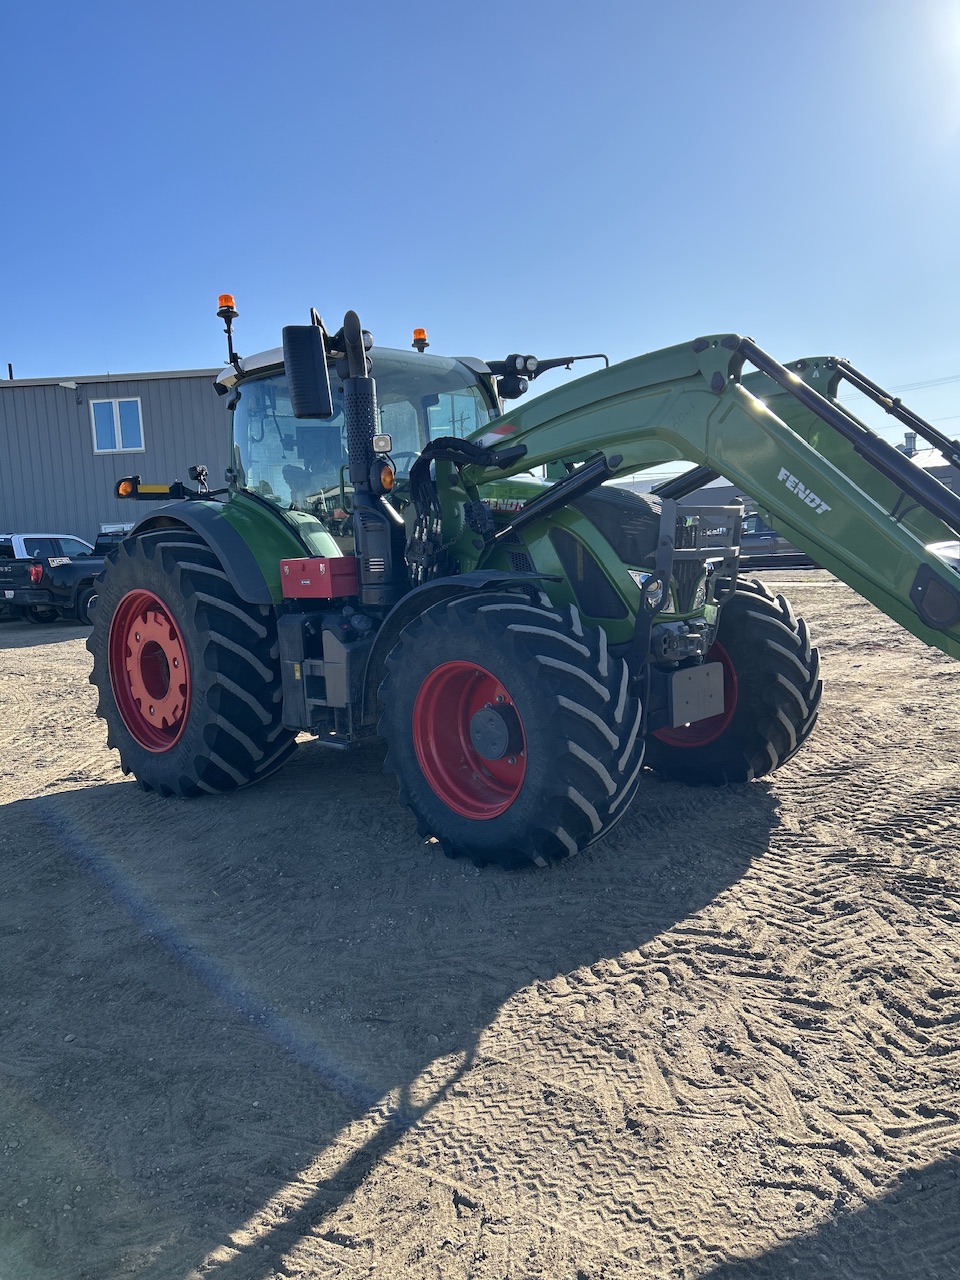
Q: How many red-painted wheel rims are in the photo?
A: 3